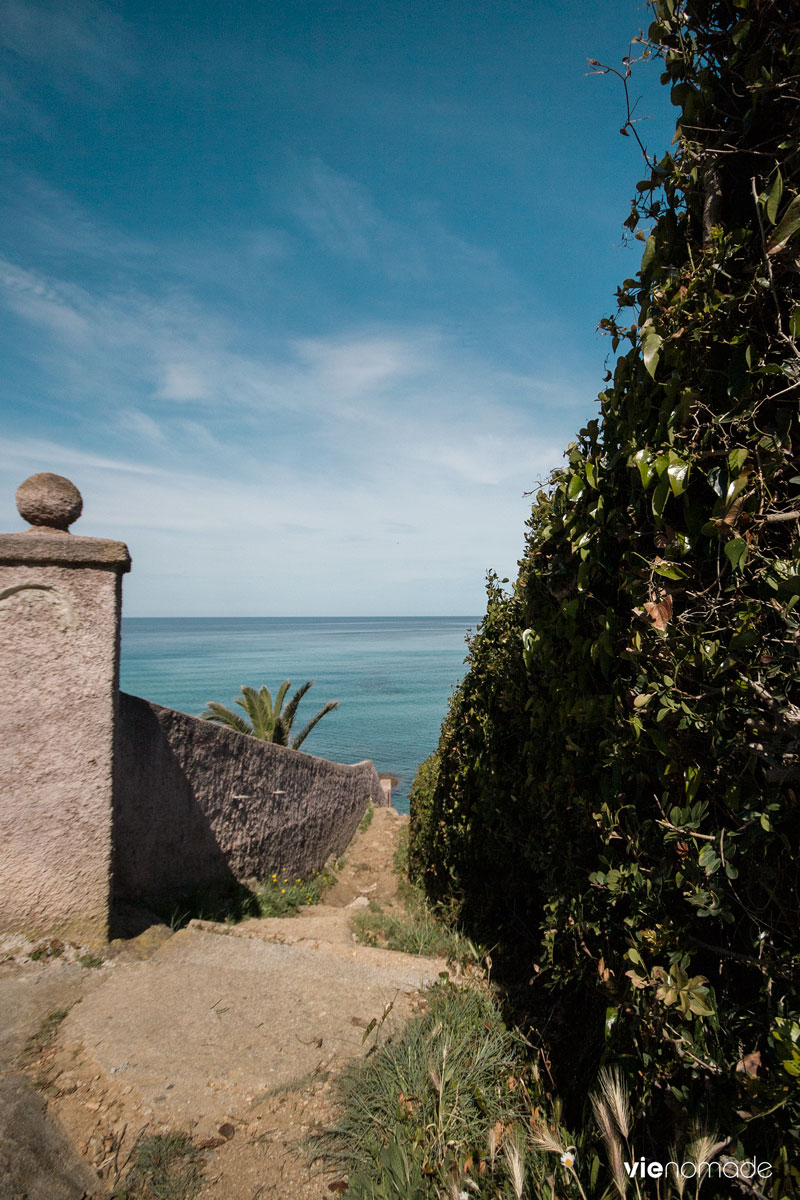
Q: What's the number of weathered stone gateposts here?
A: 1